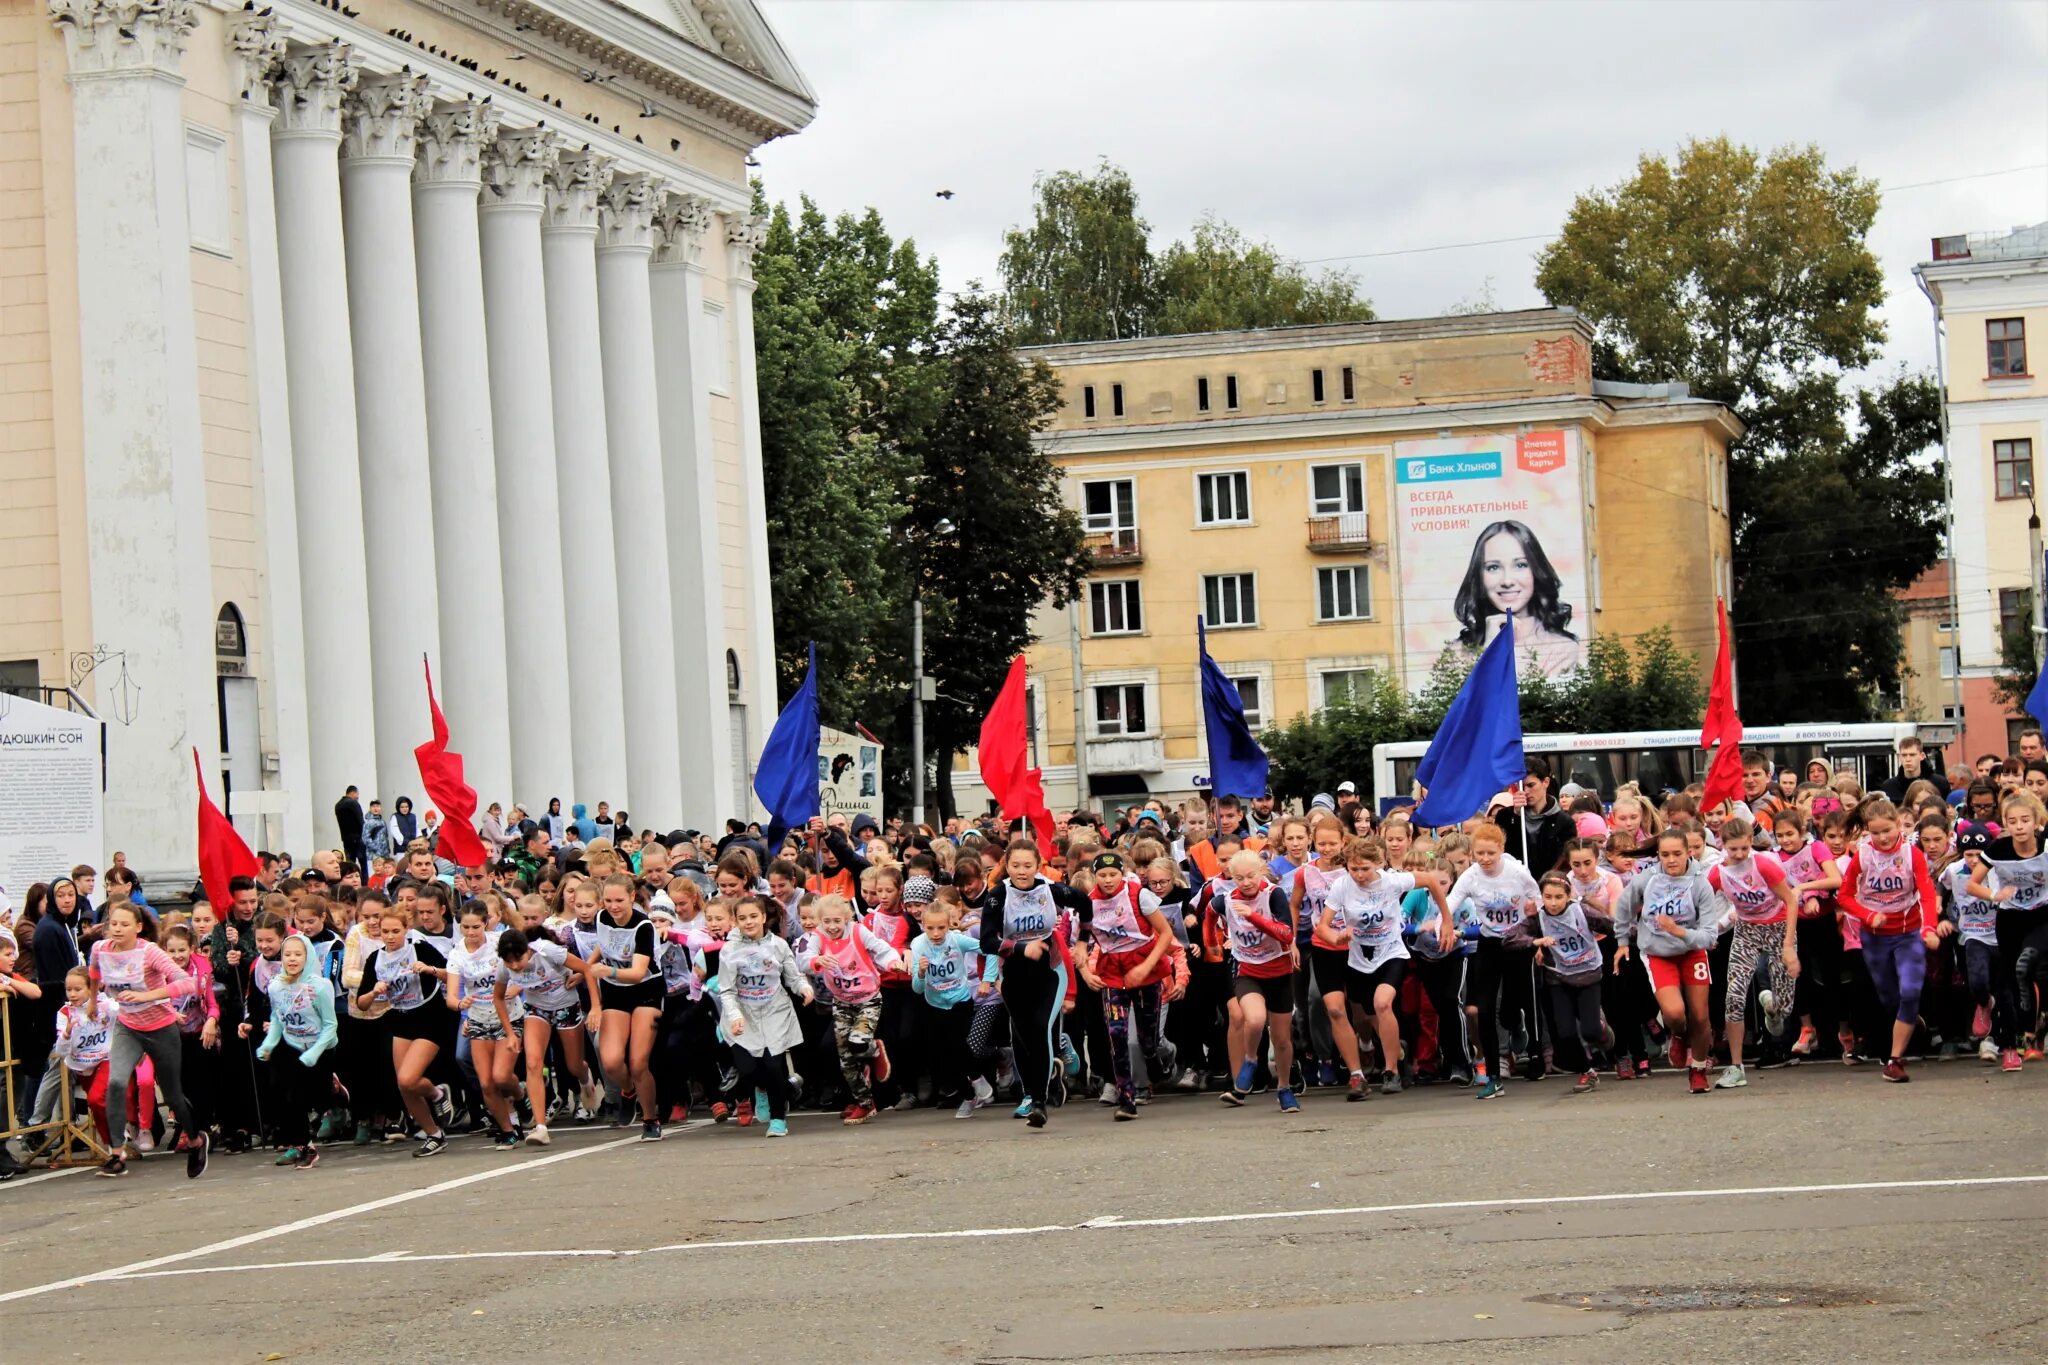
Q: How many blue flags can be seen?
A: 4